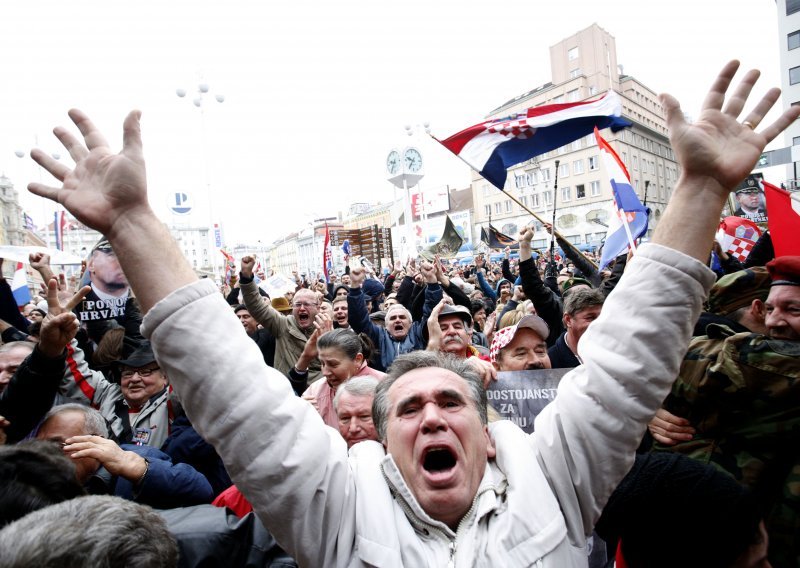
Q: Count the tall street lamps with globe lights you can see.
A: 3